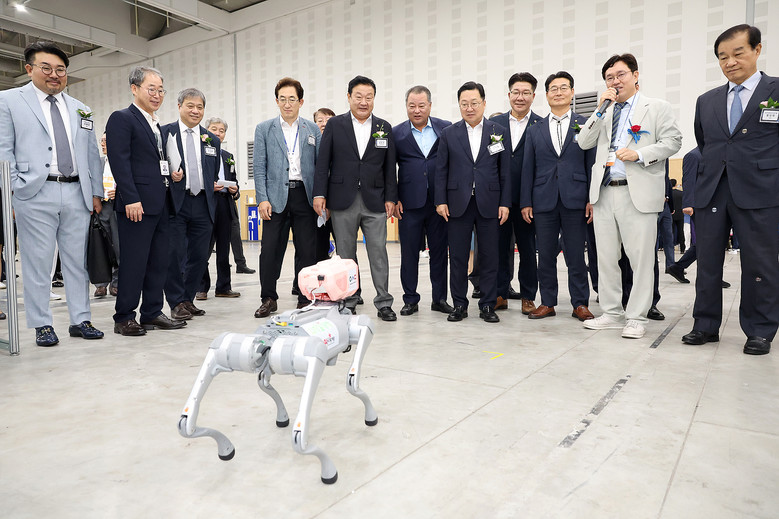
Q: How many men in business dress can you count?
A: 12